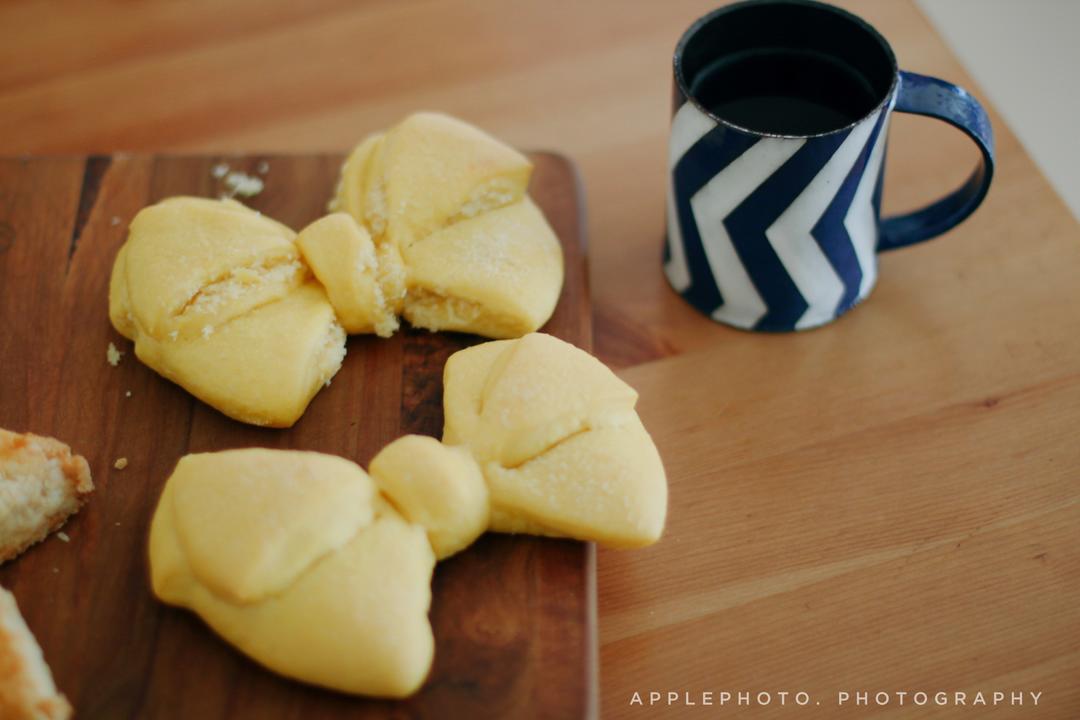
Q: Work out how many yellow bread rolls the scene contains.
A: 2